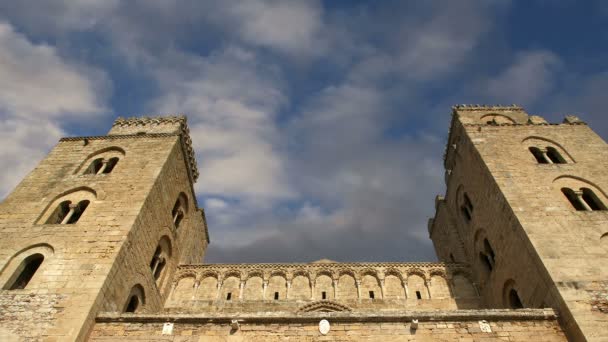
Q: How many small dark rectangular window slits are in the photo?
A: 5